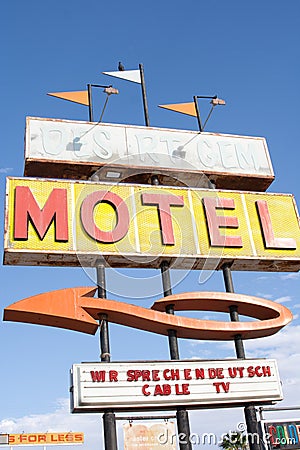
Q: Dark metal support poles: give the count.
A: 3